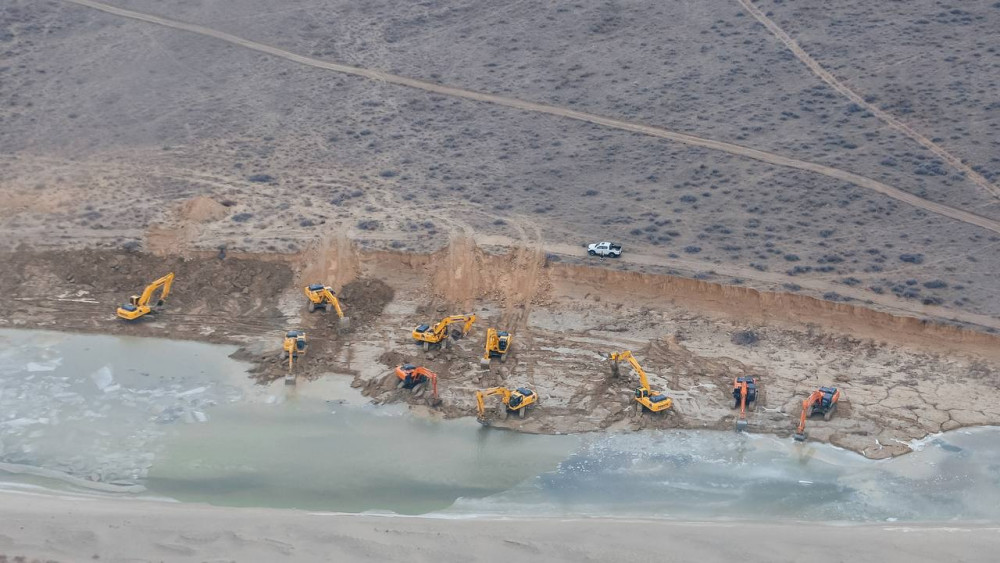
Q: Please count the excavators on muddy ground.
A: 10